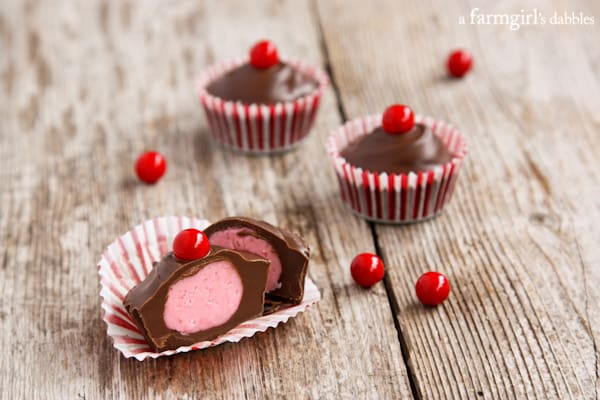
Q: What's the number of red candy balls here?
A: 7